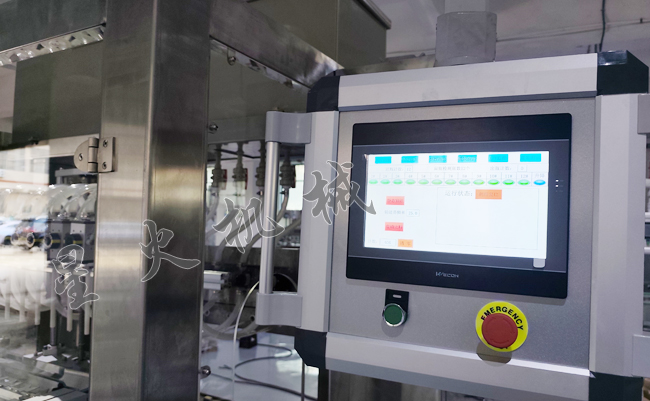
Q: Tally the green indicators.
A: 12